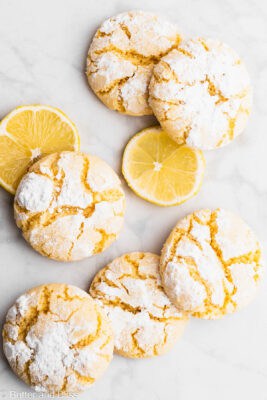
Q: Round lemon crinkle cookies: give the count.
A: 6